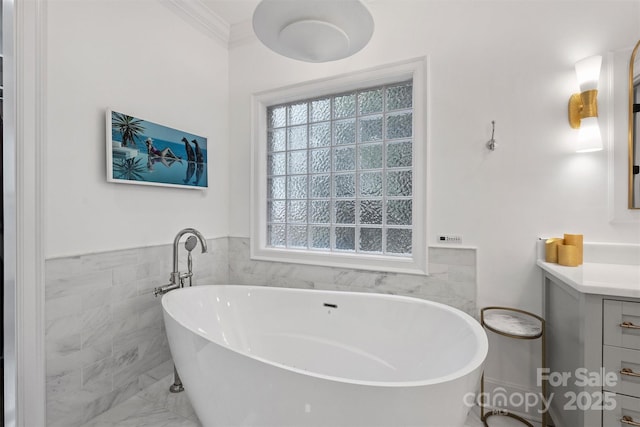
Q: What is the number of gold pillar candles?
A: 3